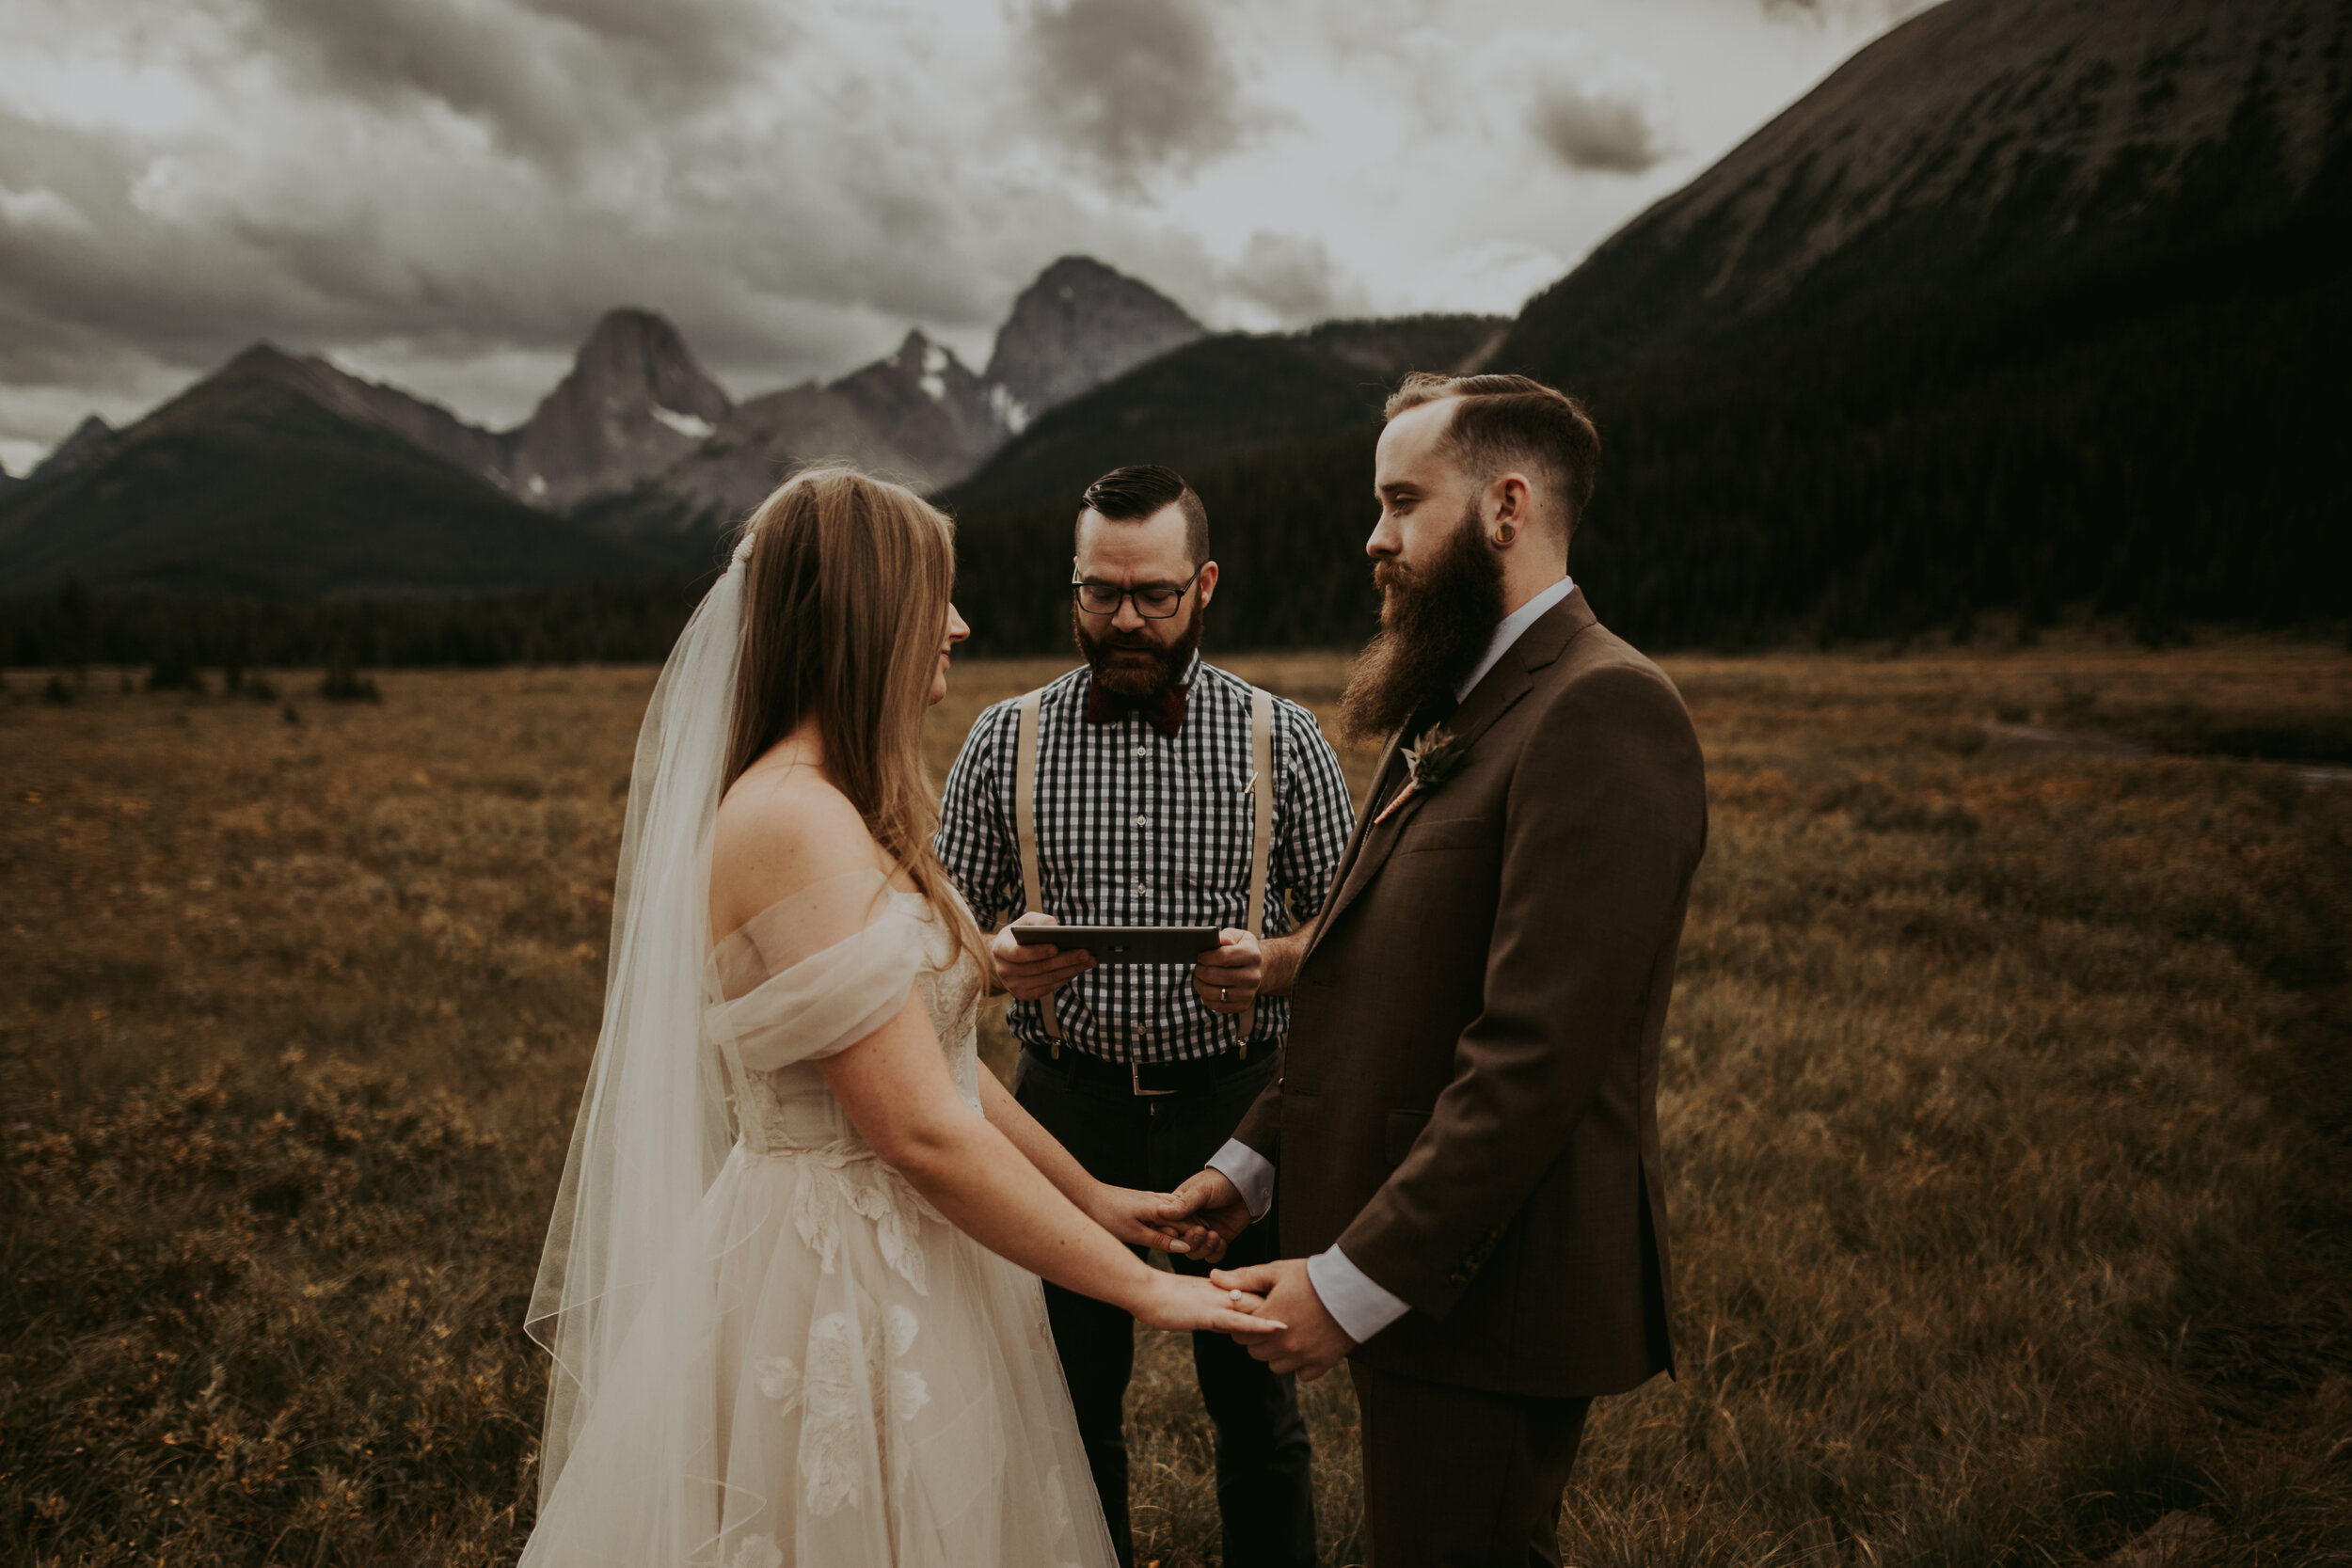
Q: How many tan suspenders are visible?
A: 2